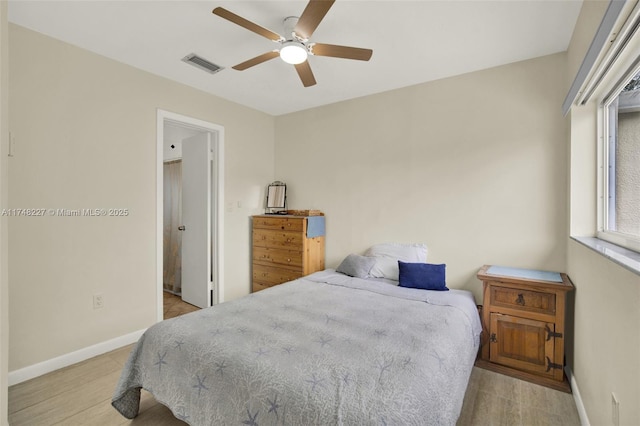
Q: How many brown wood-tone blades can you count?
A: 5